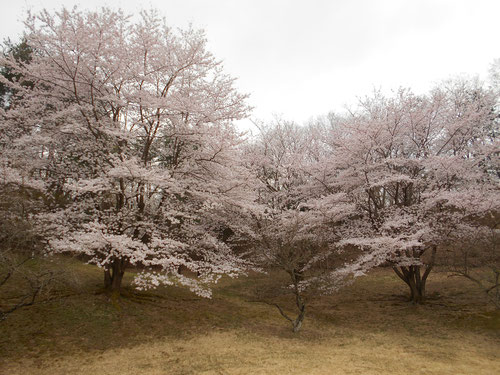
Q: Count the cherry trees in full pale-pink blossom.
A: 2